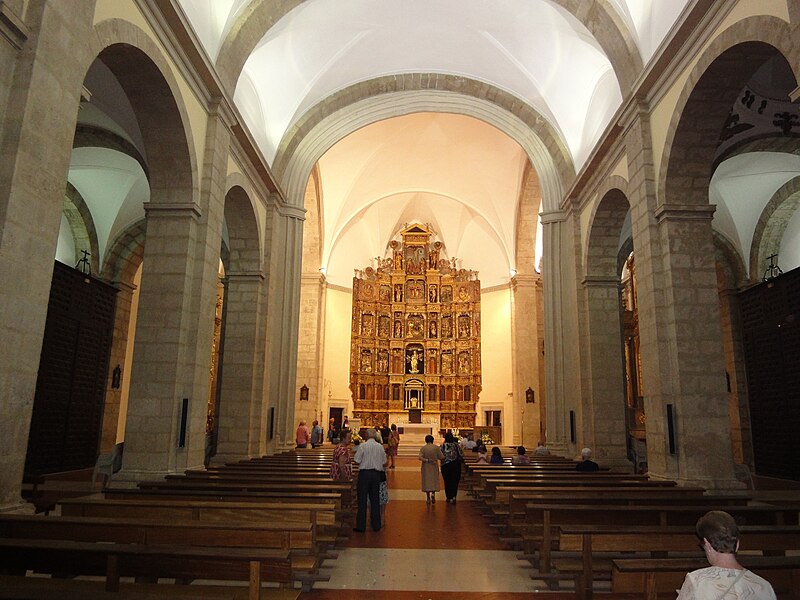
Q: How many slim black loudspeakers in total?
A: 4